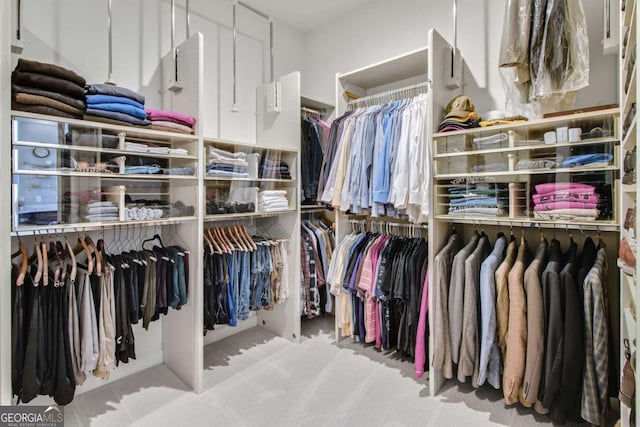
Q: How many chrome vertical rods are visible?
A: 6